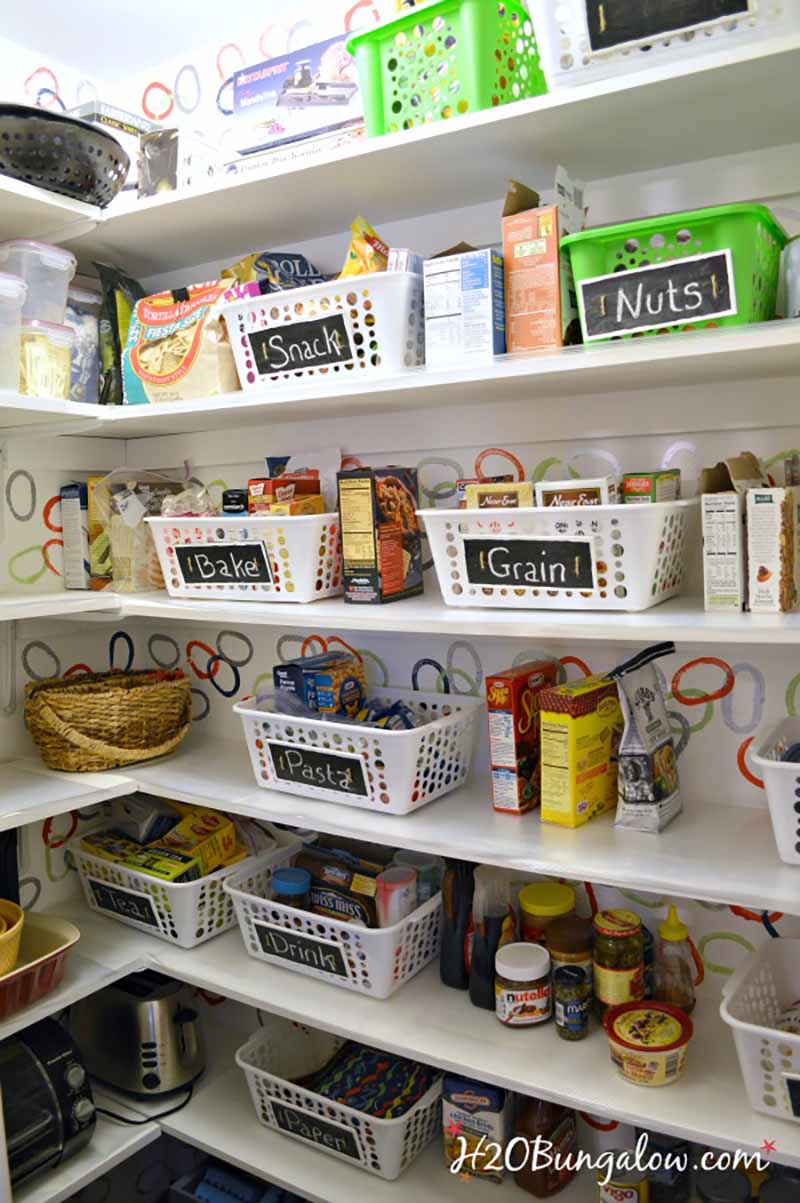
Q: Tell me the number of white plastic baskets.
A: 10